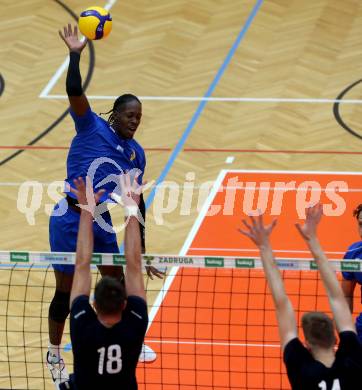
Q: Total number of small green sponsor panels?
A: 7